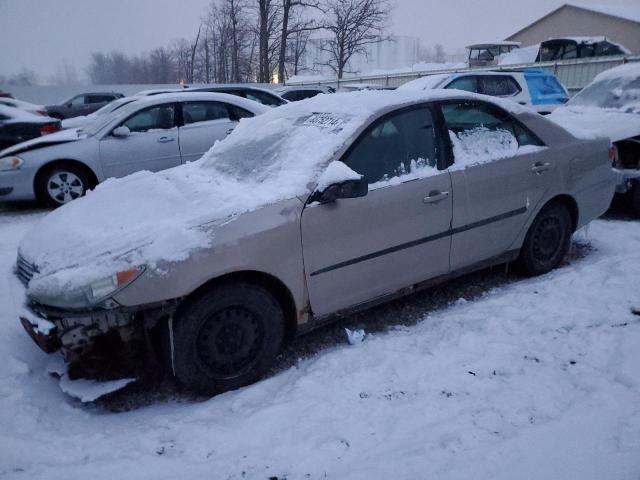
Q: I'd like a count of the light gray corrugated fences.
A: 1